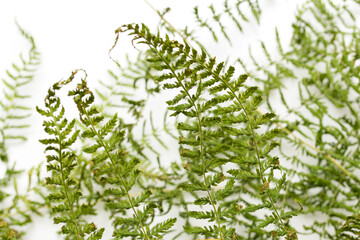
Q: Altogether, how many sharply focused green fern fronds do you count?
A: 4